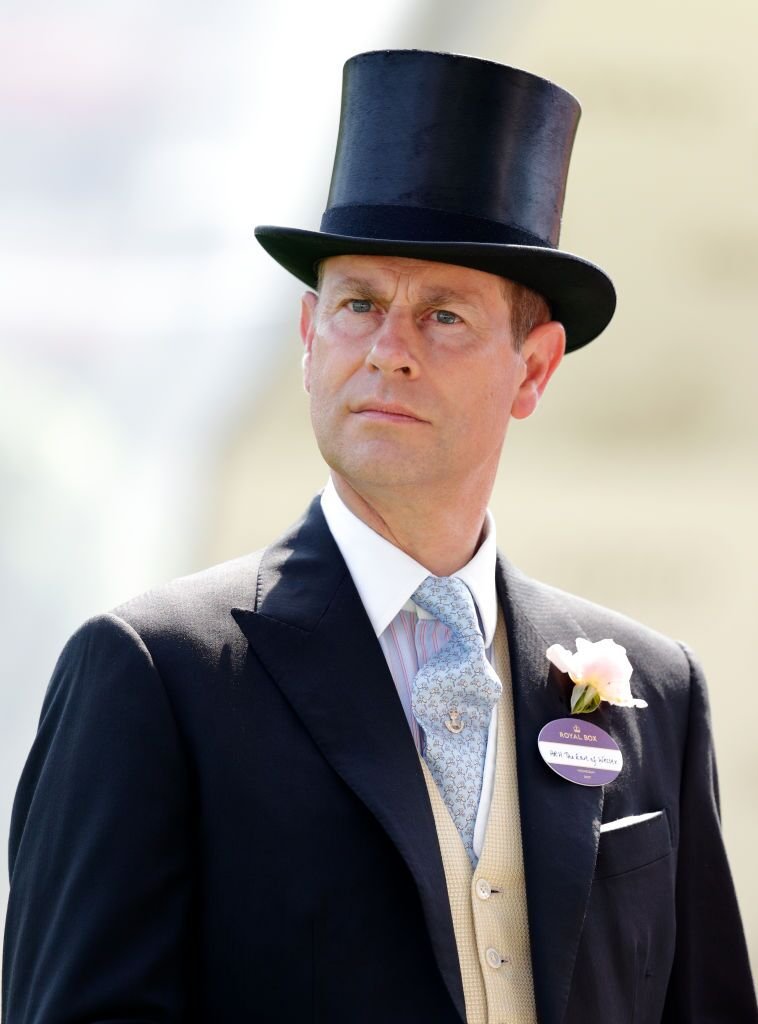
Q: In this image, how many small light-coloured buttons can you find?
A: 2